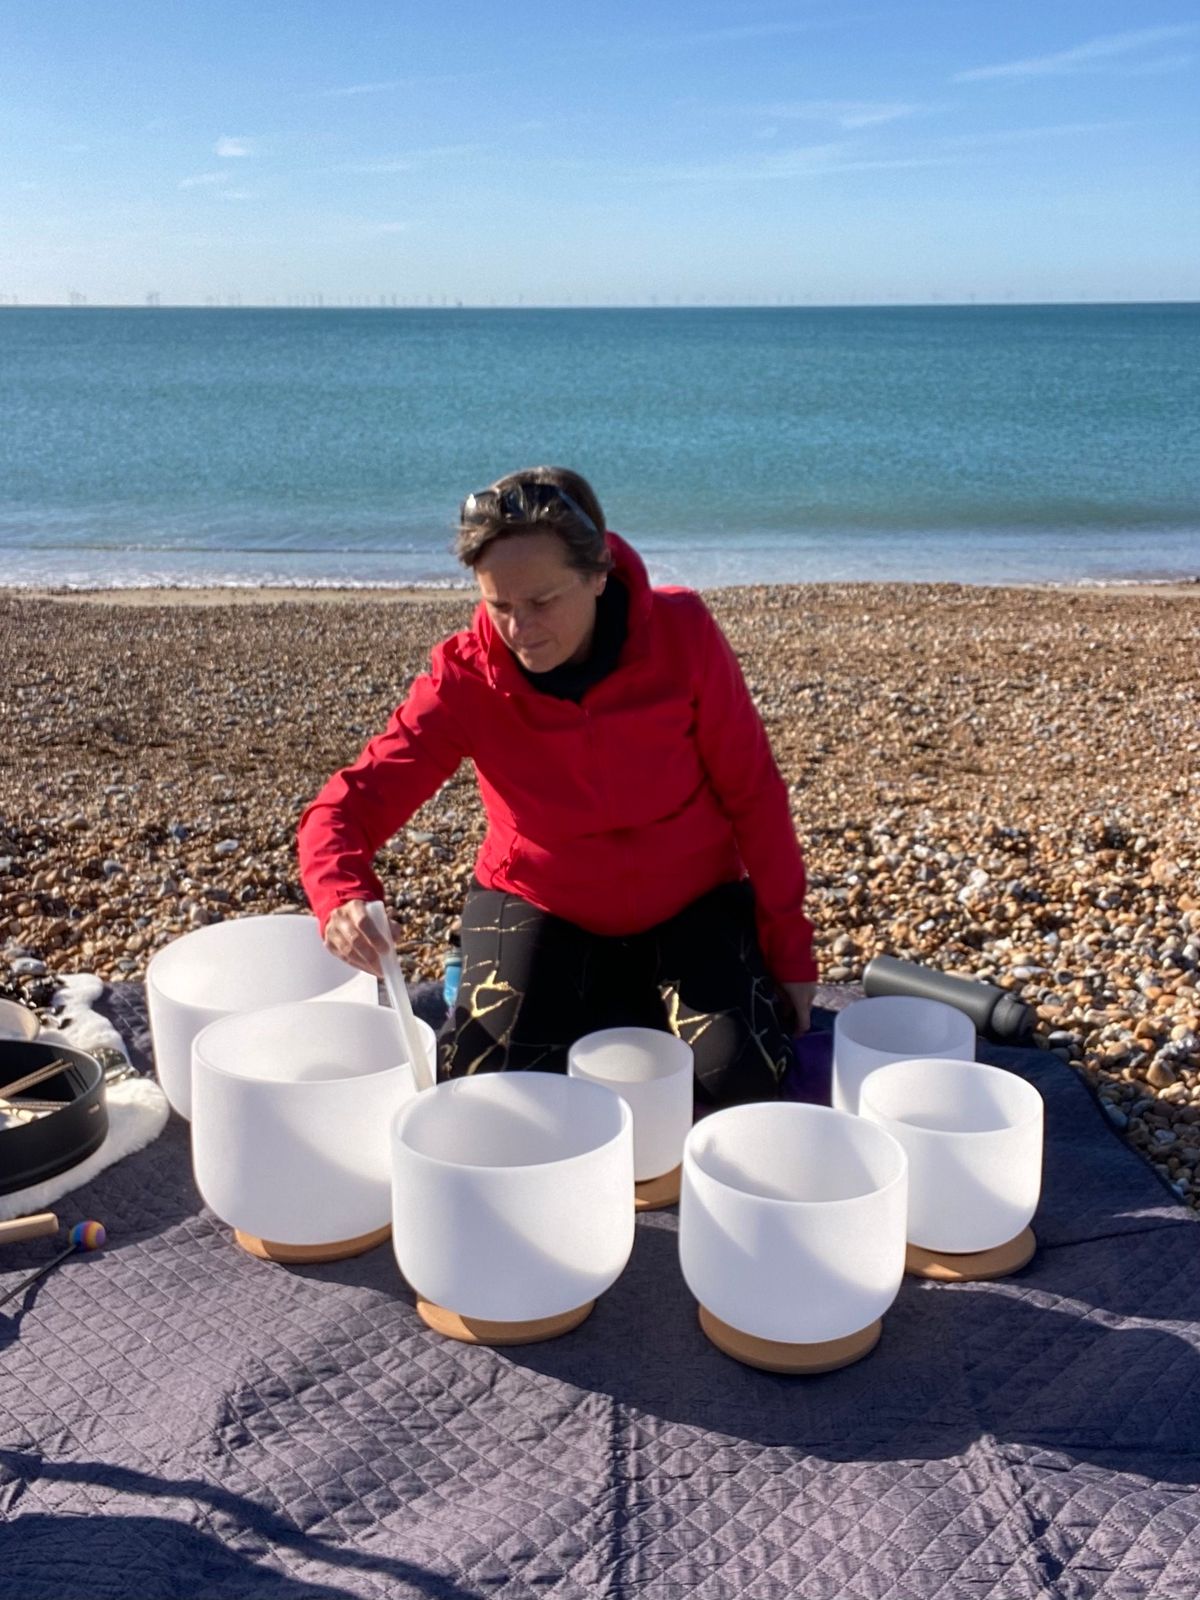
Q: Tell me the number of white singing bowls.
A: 7